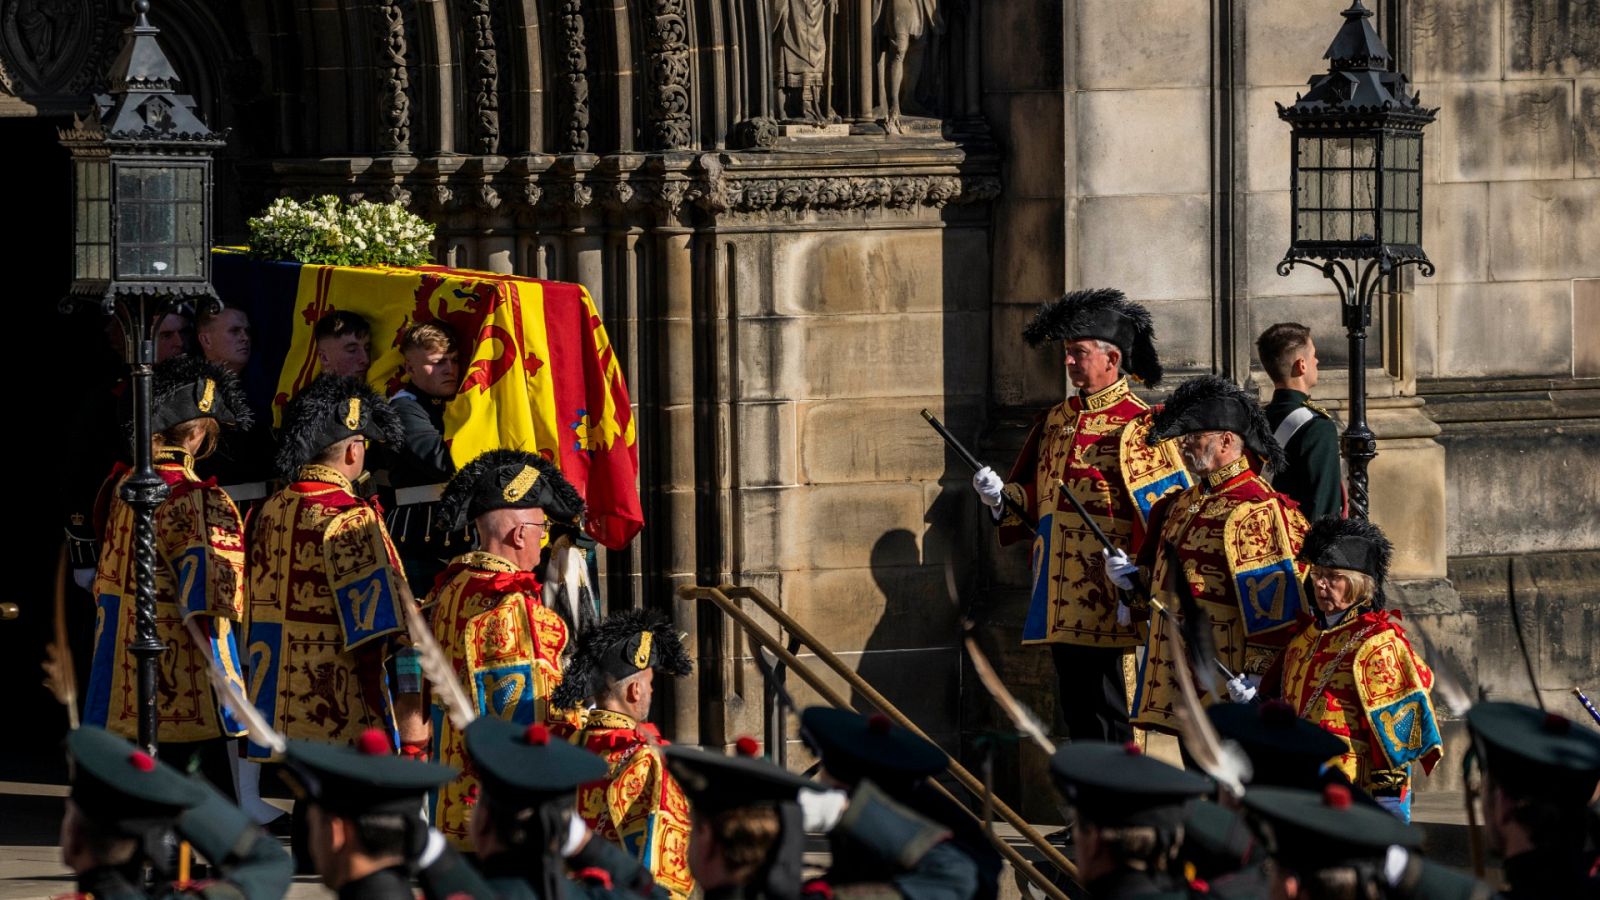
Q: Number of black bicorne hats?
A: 7